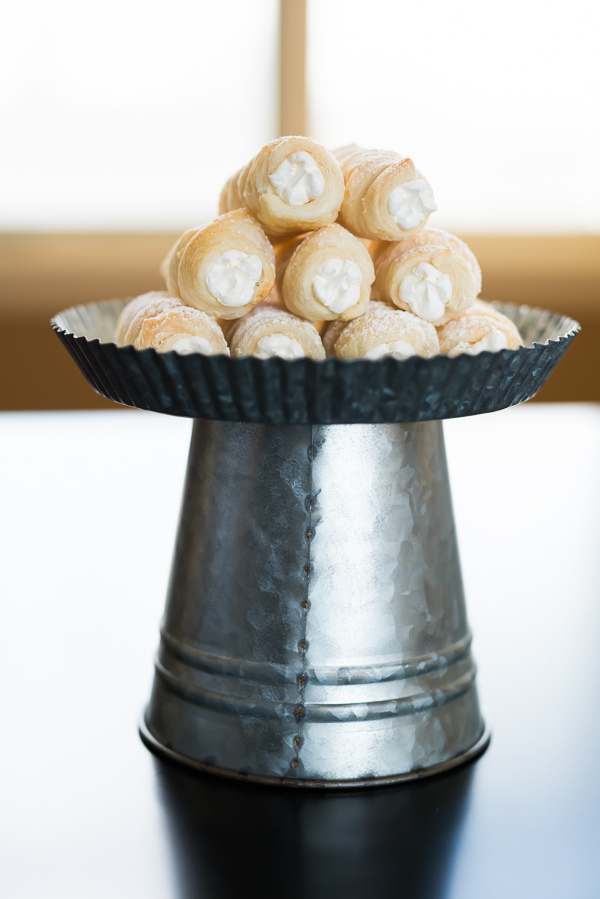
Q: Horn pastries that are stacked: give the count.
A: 9